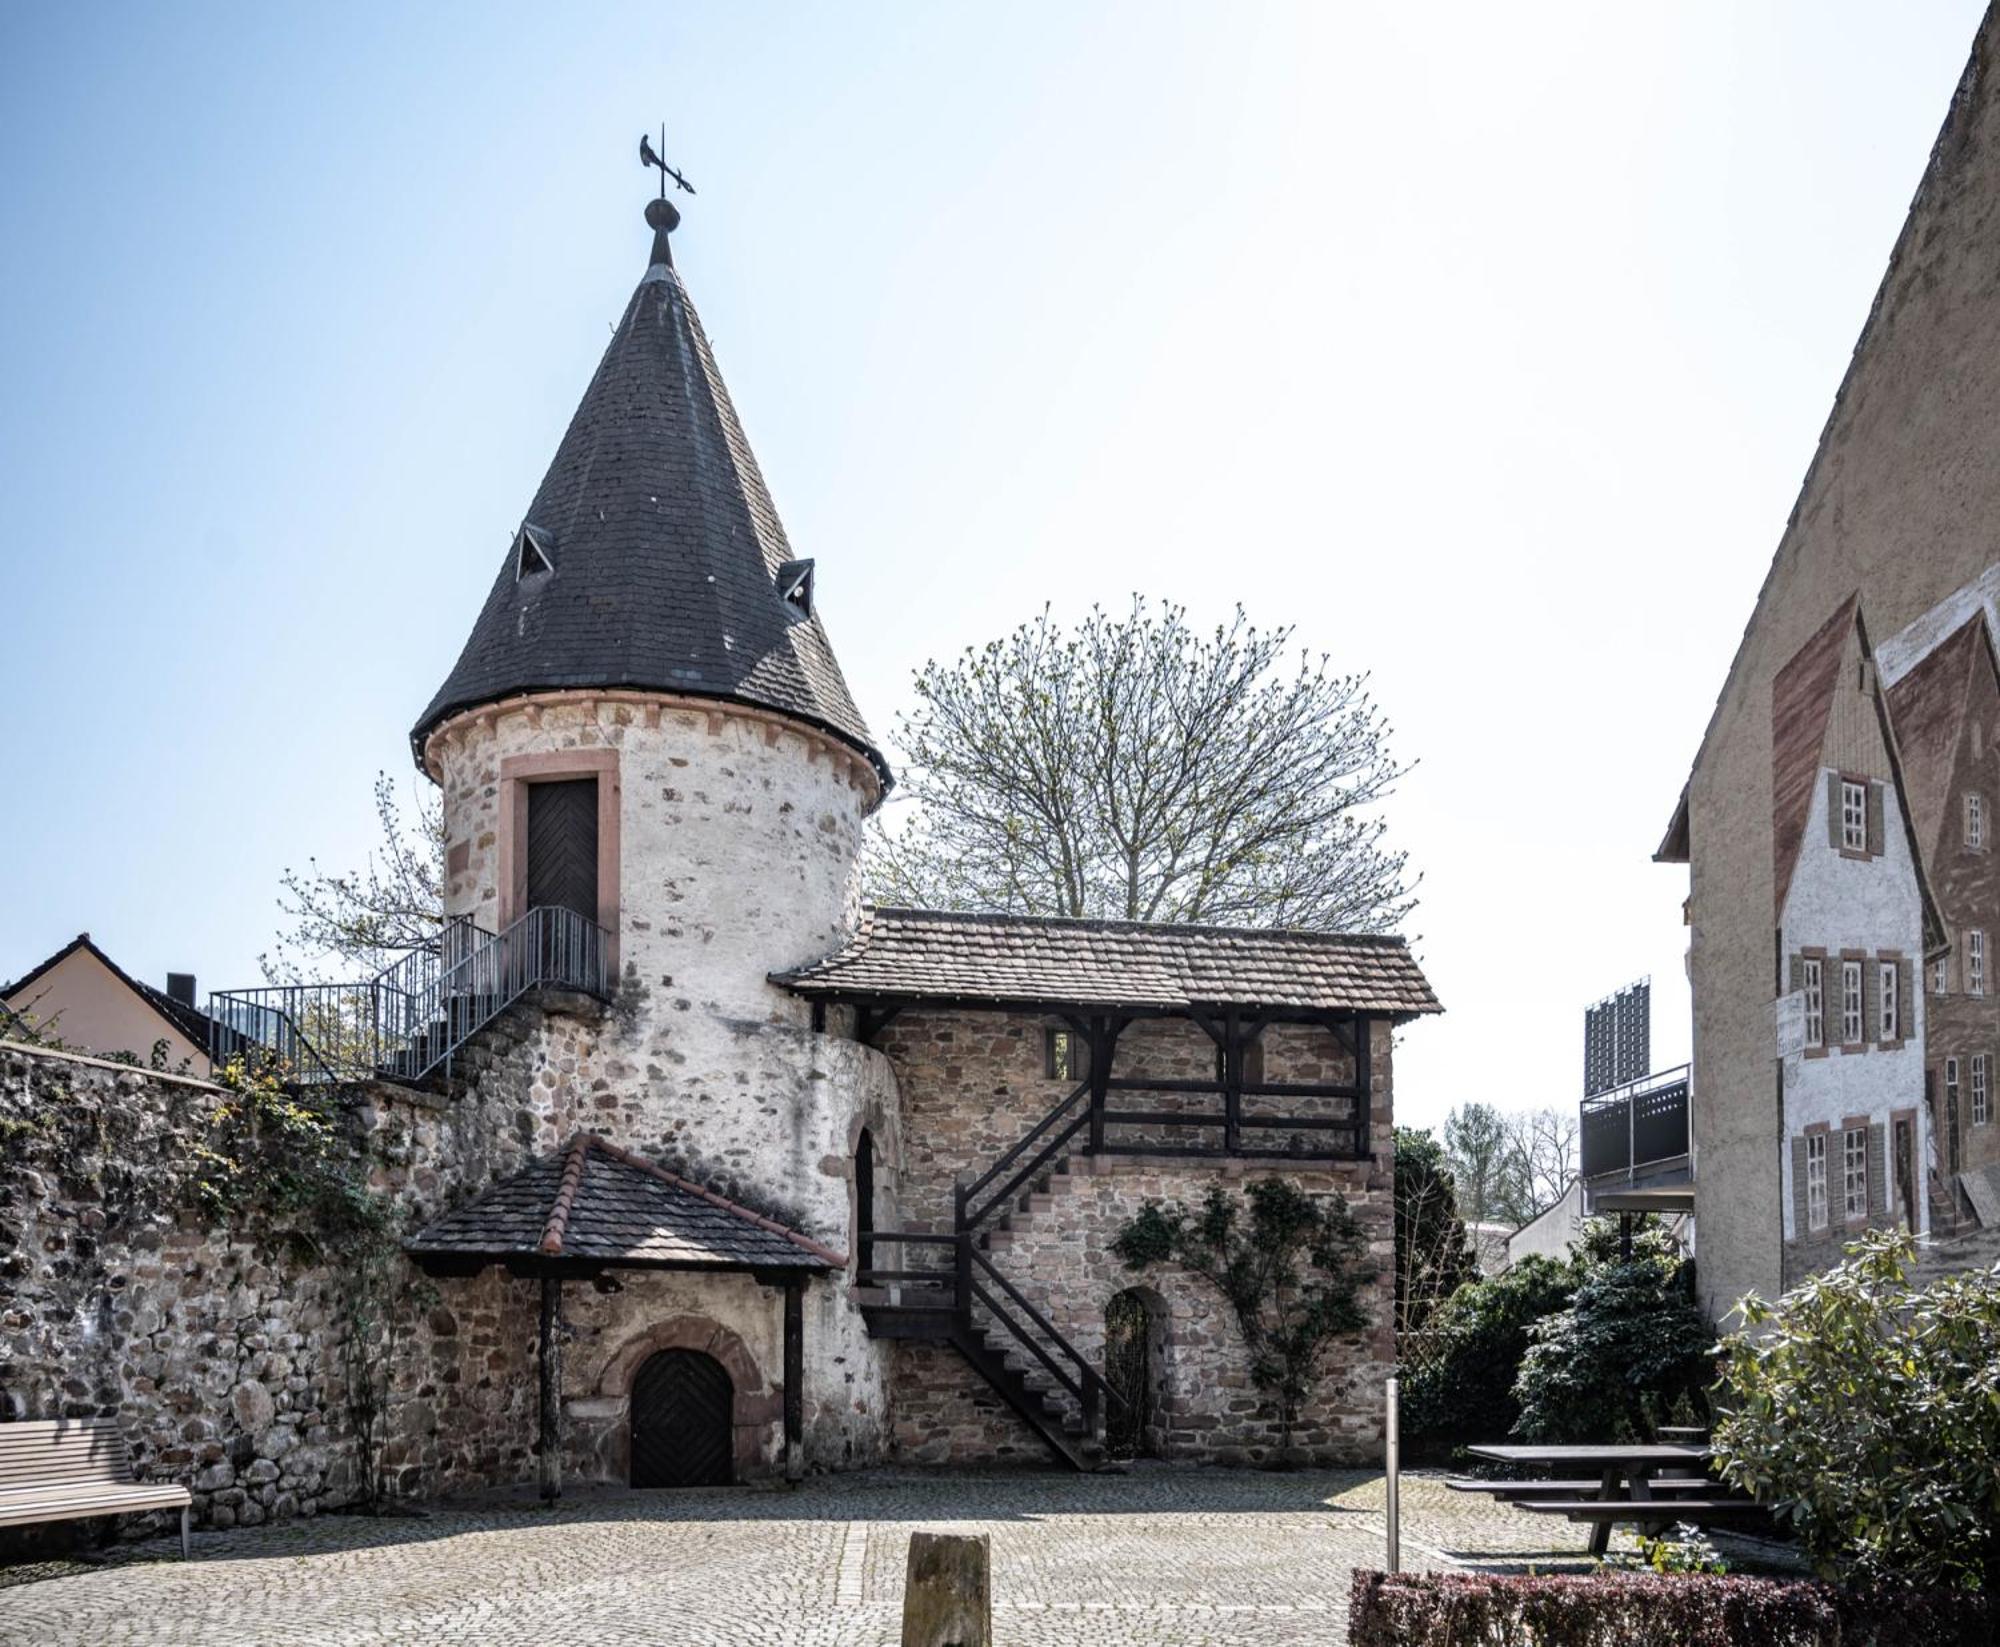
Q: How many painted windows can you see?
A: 10